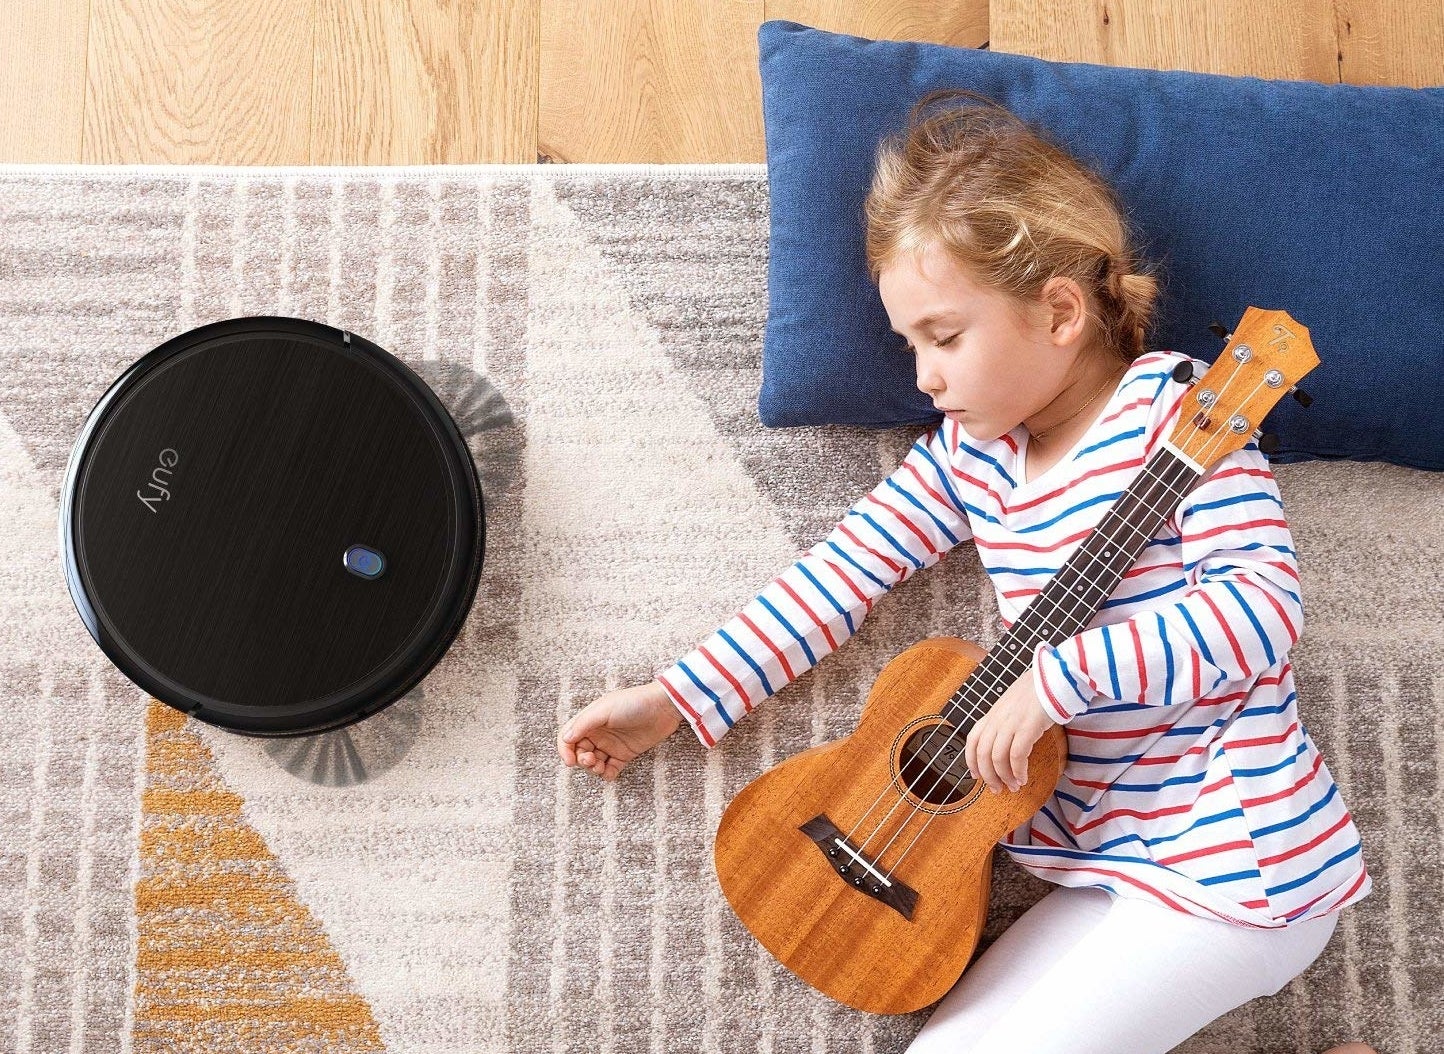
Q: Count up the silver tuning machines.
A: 4